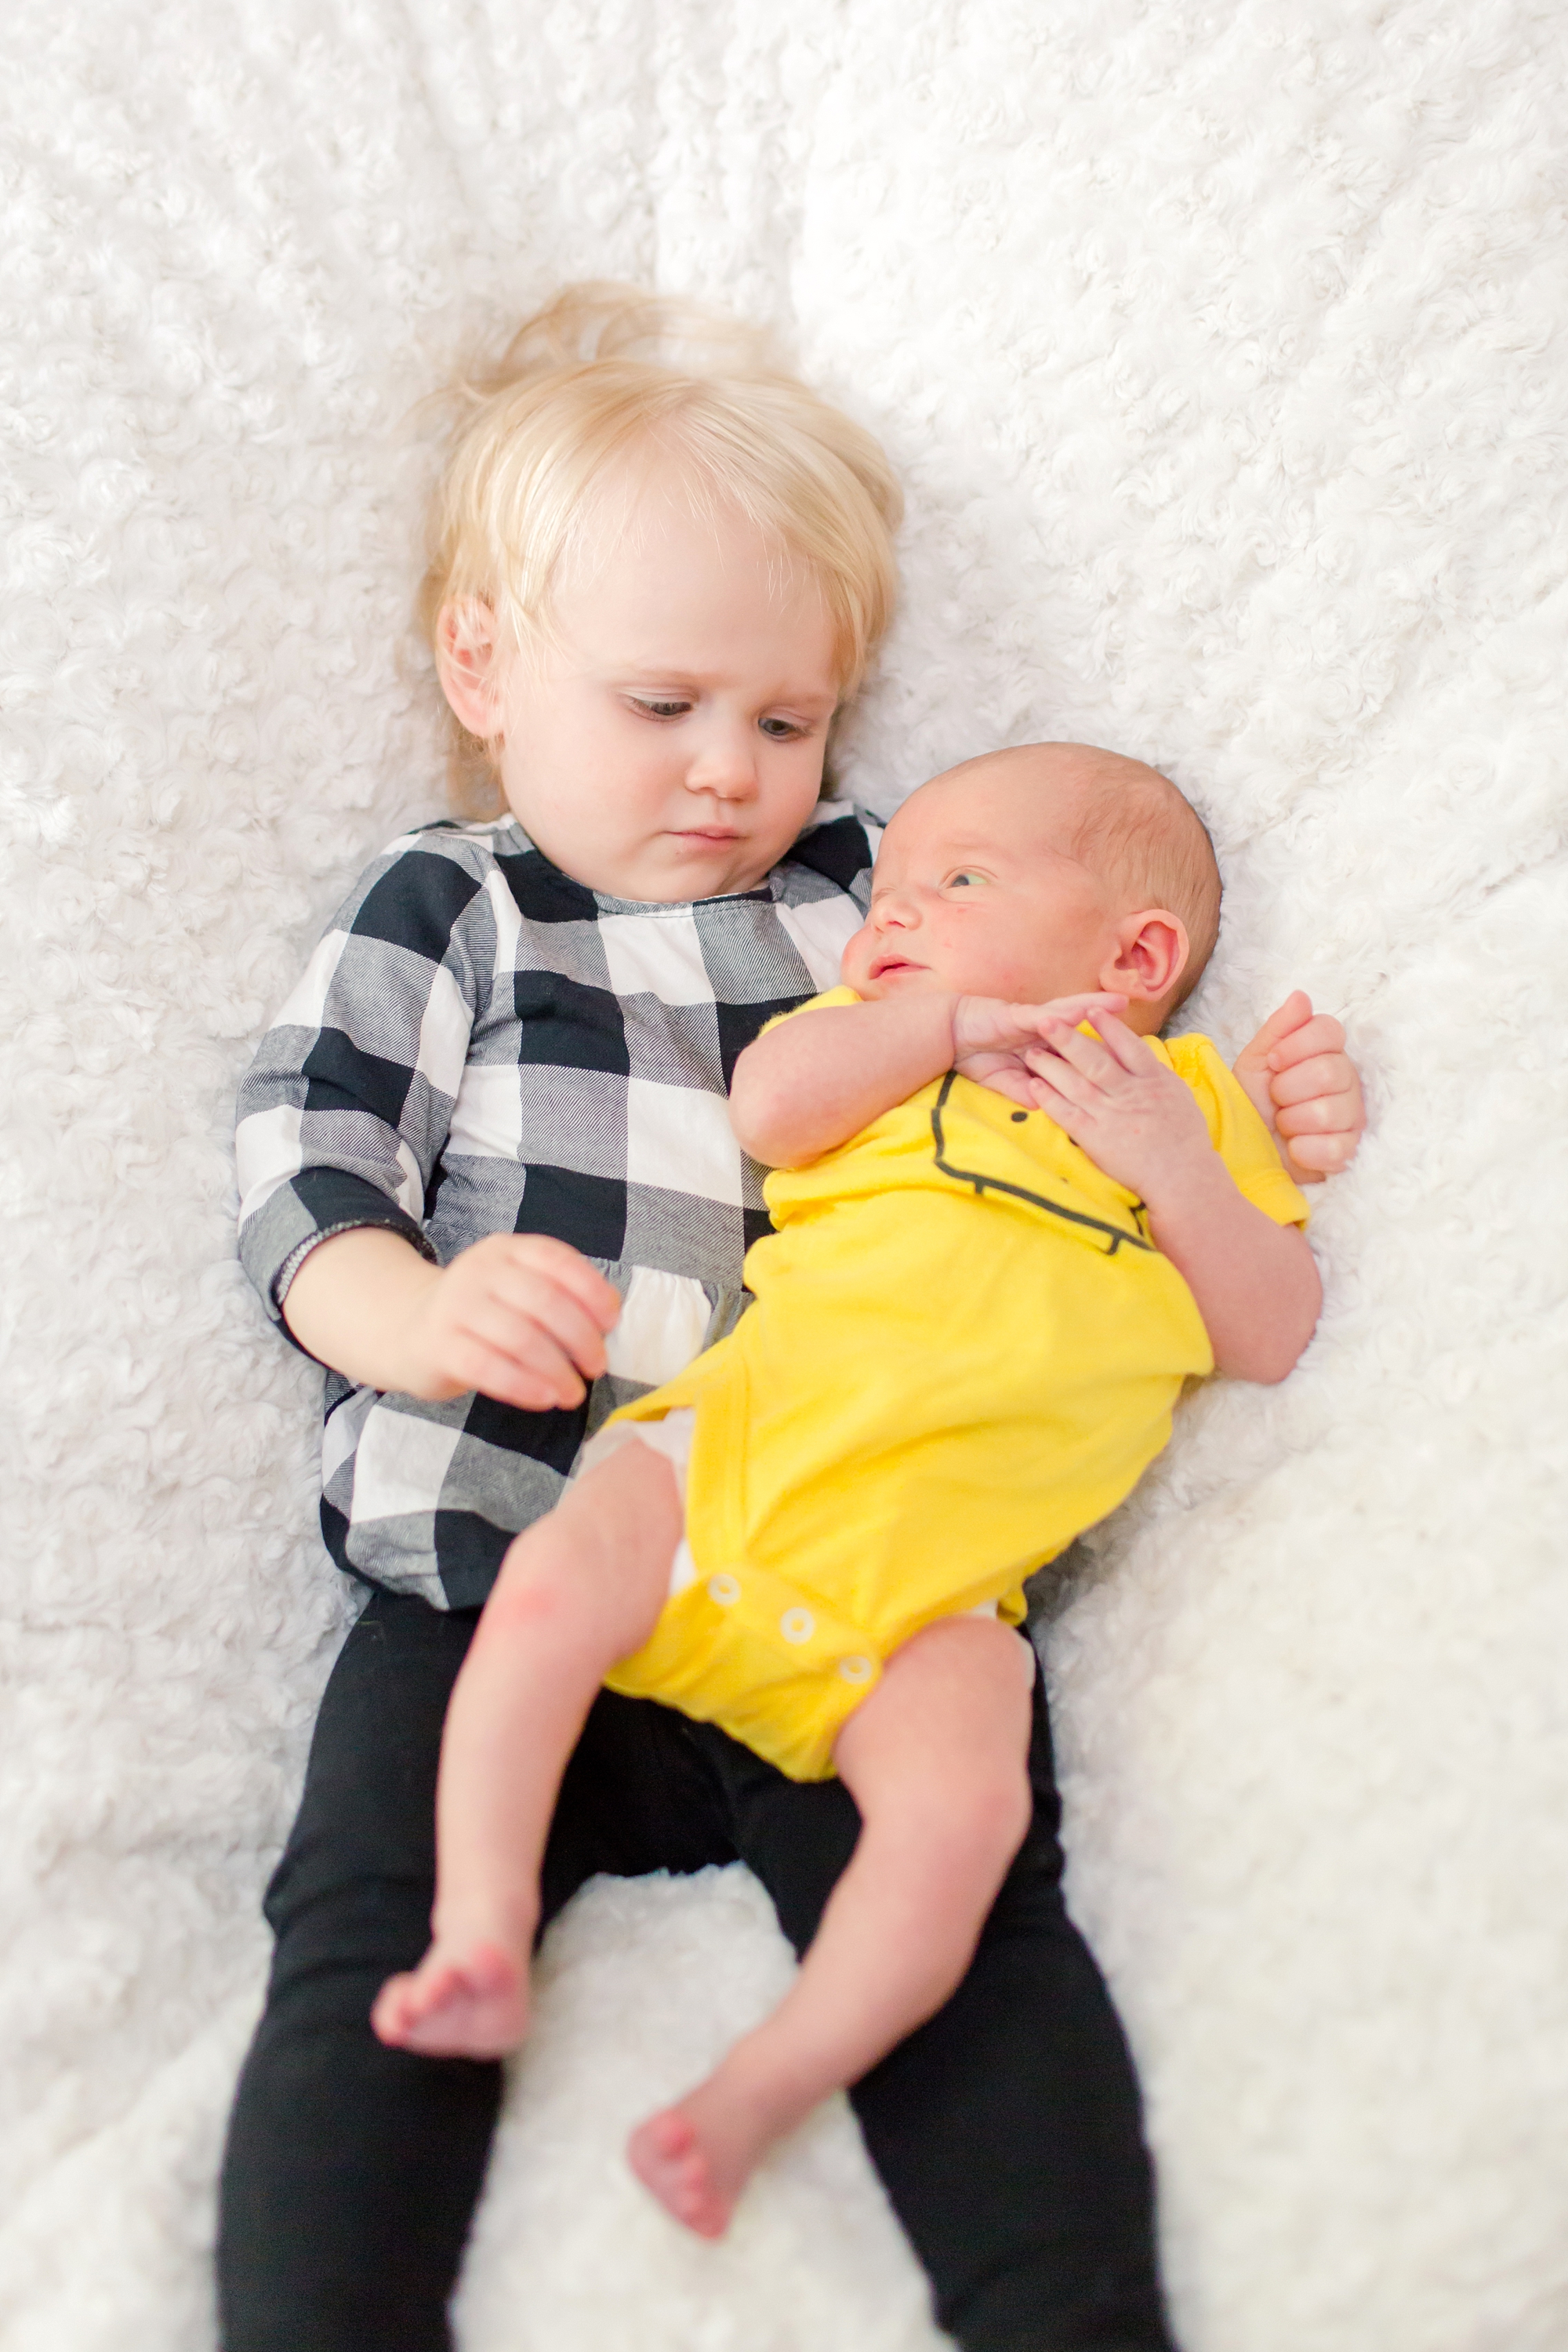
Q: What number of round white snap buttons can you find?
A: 3